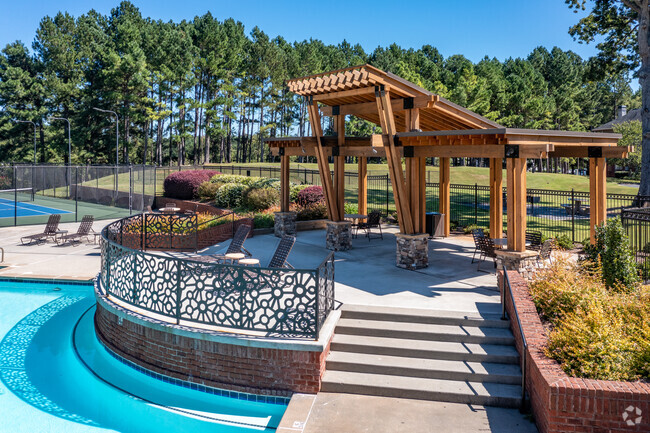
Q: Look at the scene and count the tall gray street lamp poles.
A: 3